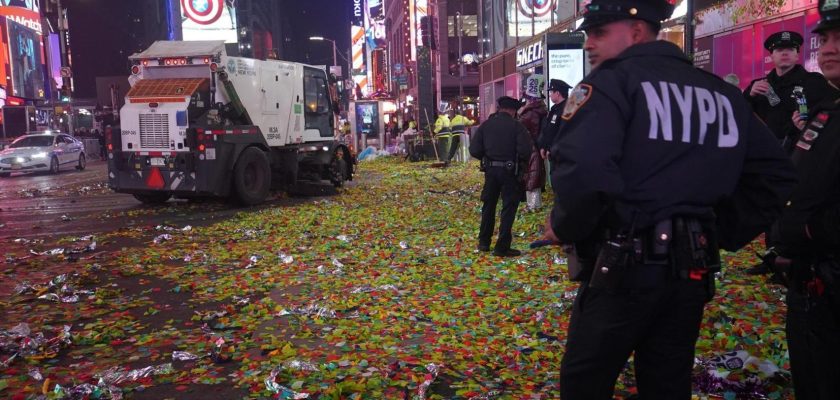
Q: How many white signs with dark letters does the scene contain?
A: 1